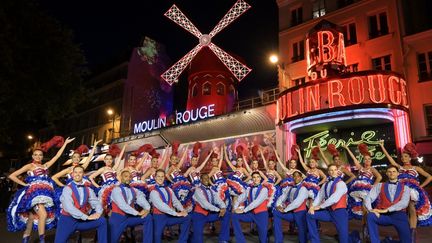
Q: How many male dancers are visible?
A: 8